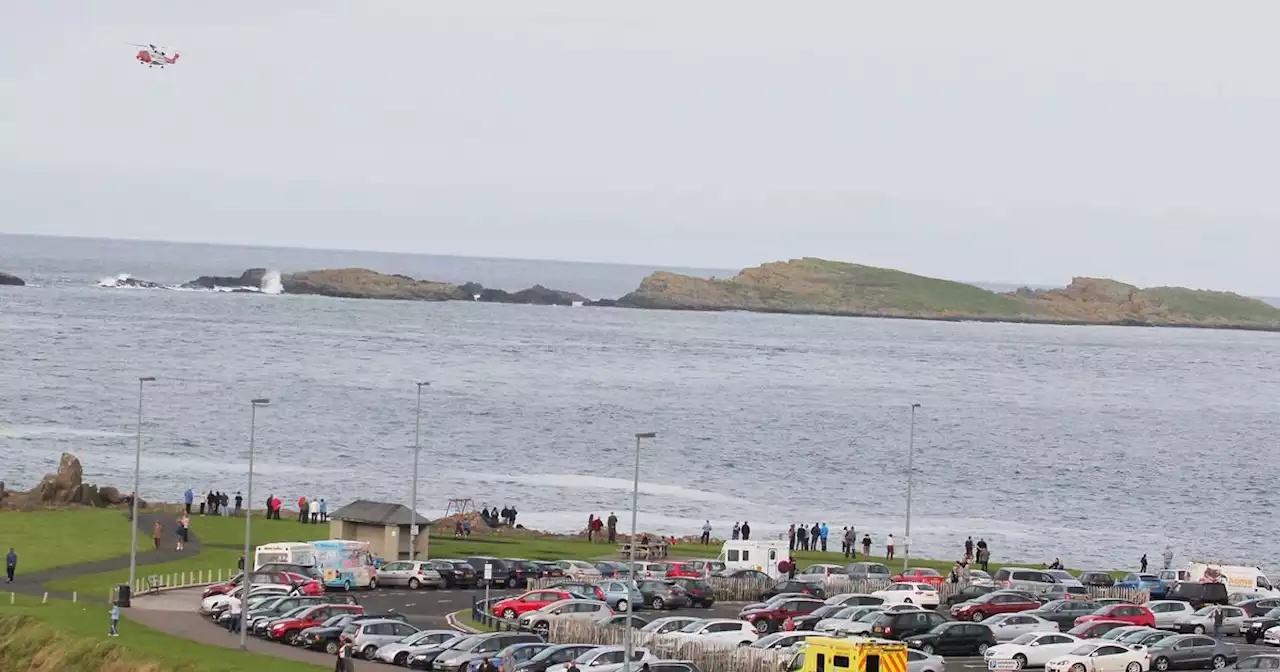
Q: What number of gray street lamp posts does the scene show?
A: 5